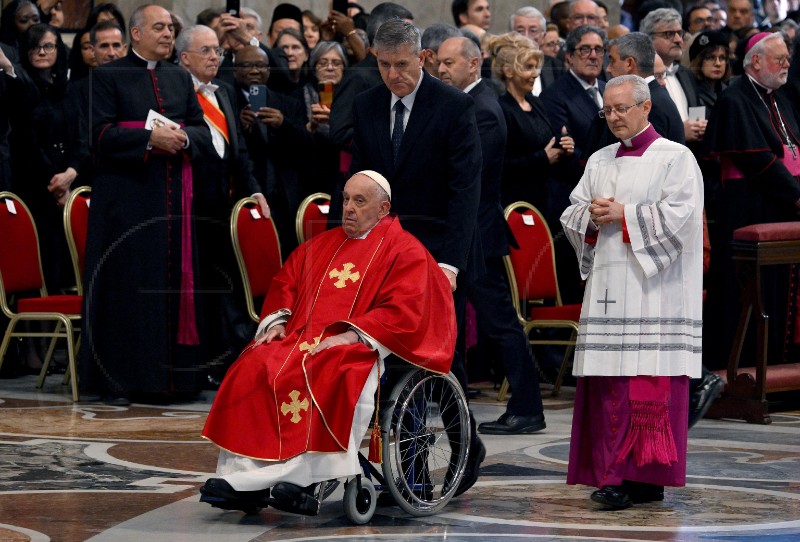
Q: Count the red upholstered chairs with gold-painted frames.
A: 5